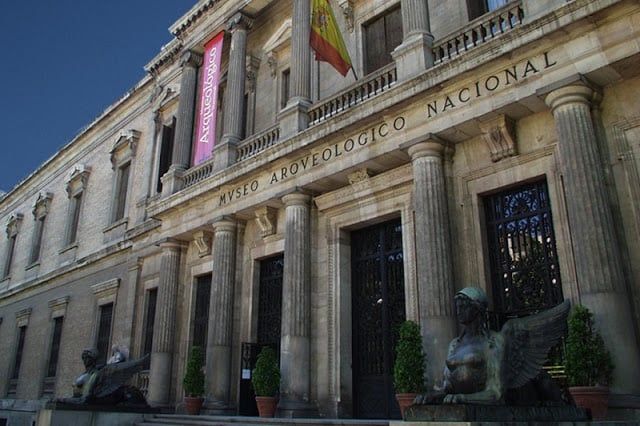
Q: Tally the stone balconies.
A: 4